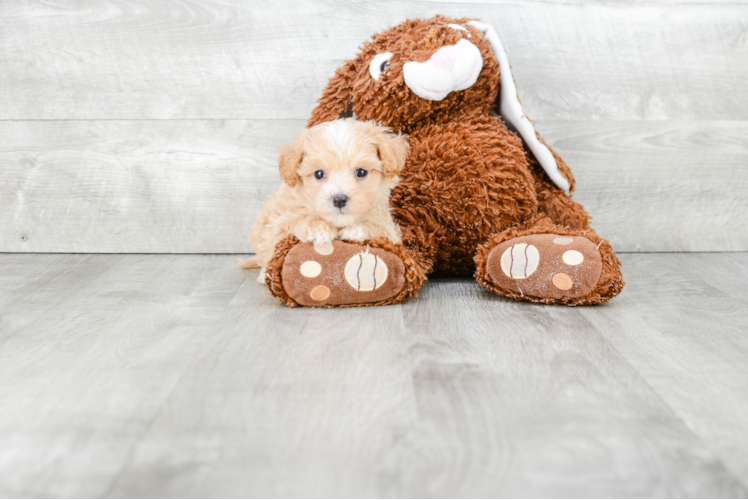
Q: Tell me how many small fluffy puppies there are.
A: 1